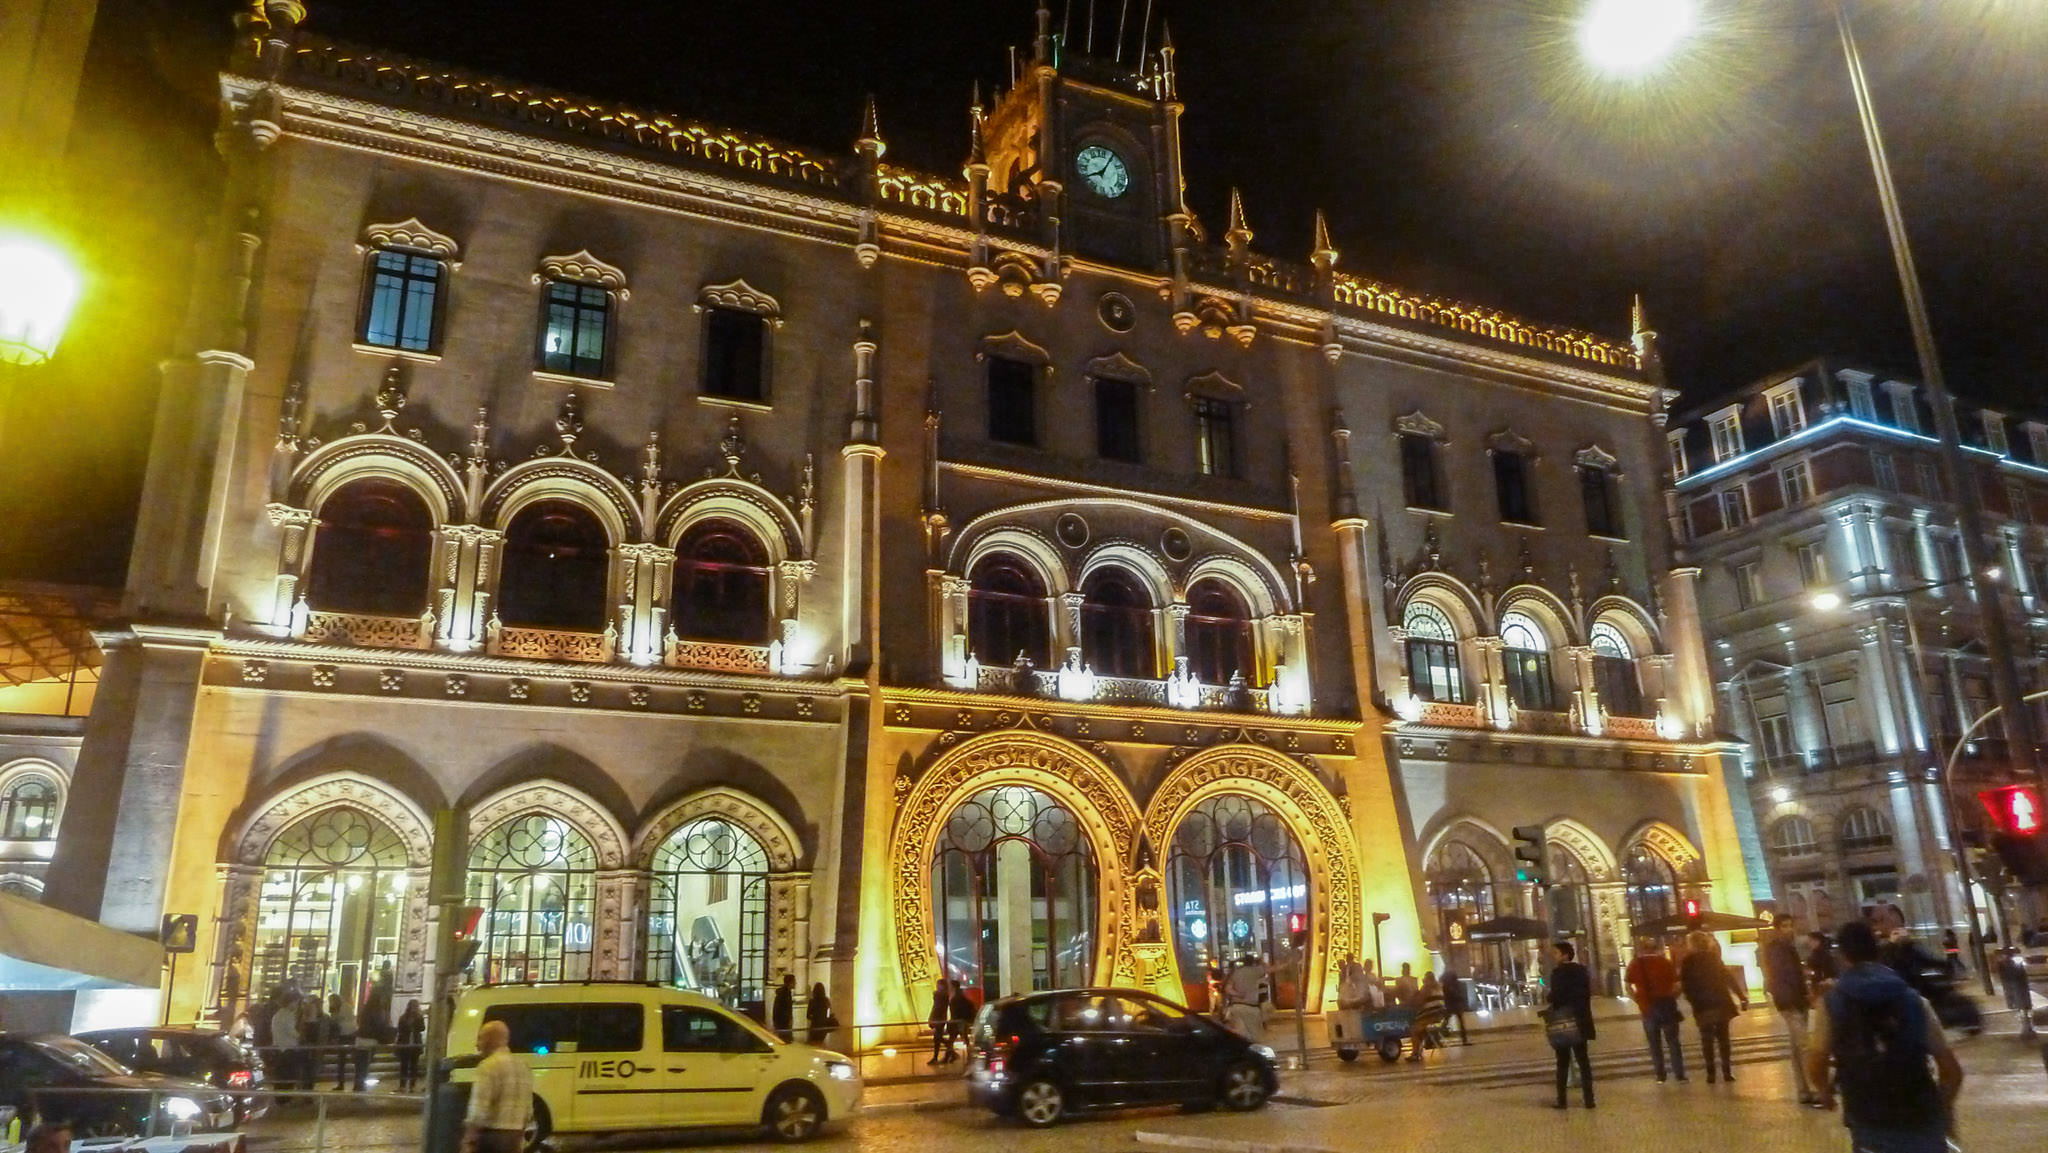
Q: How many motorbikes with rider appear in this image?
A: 1